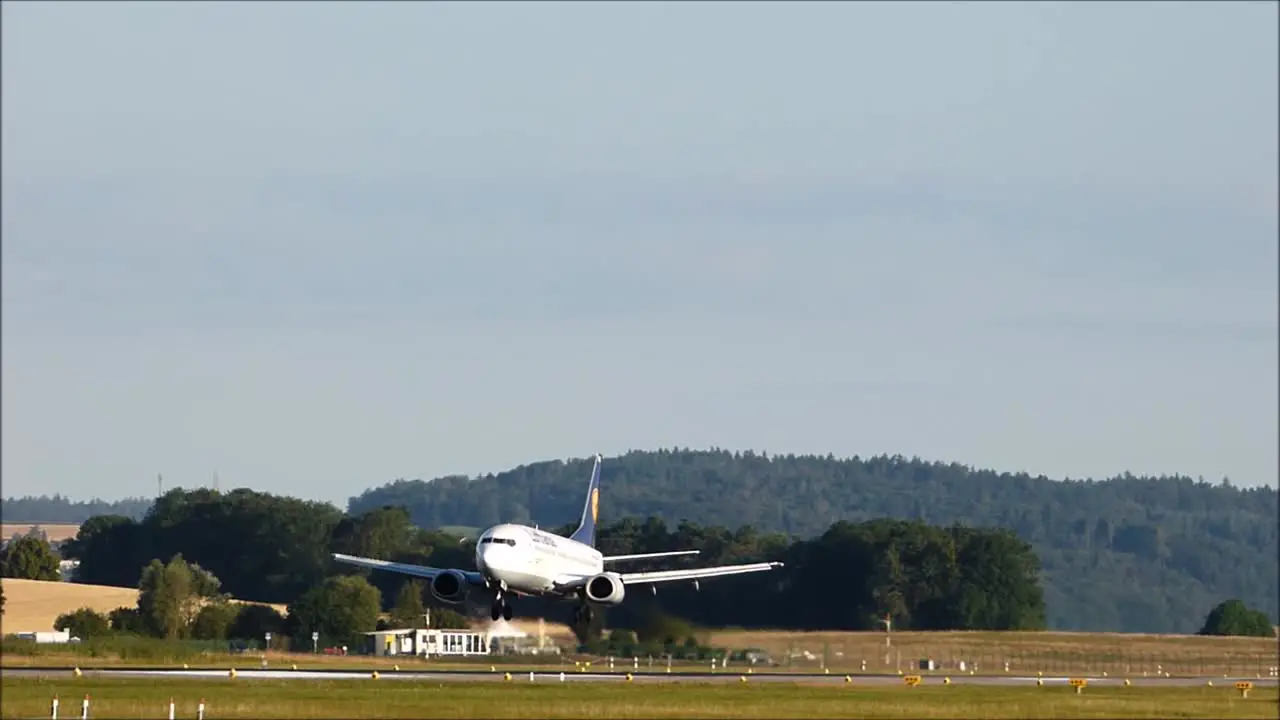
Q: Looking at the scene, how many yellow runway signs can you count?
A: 3